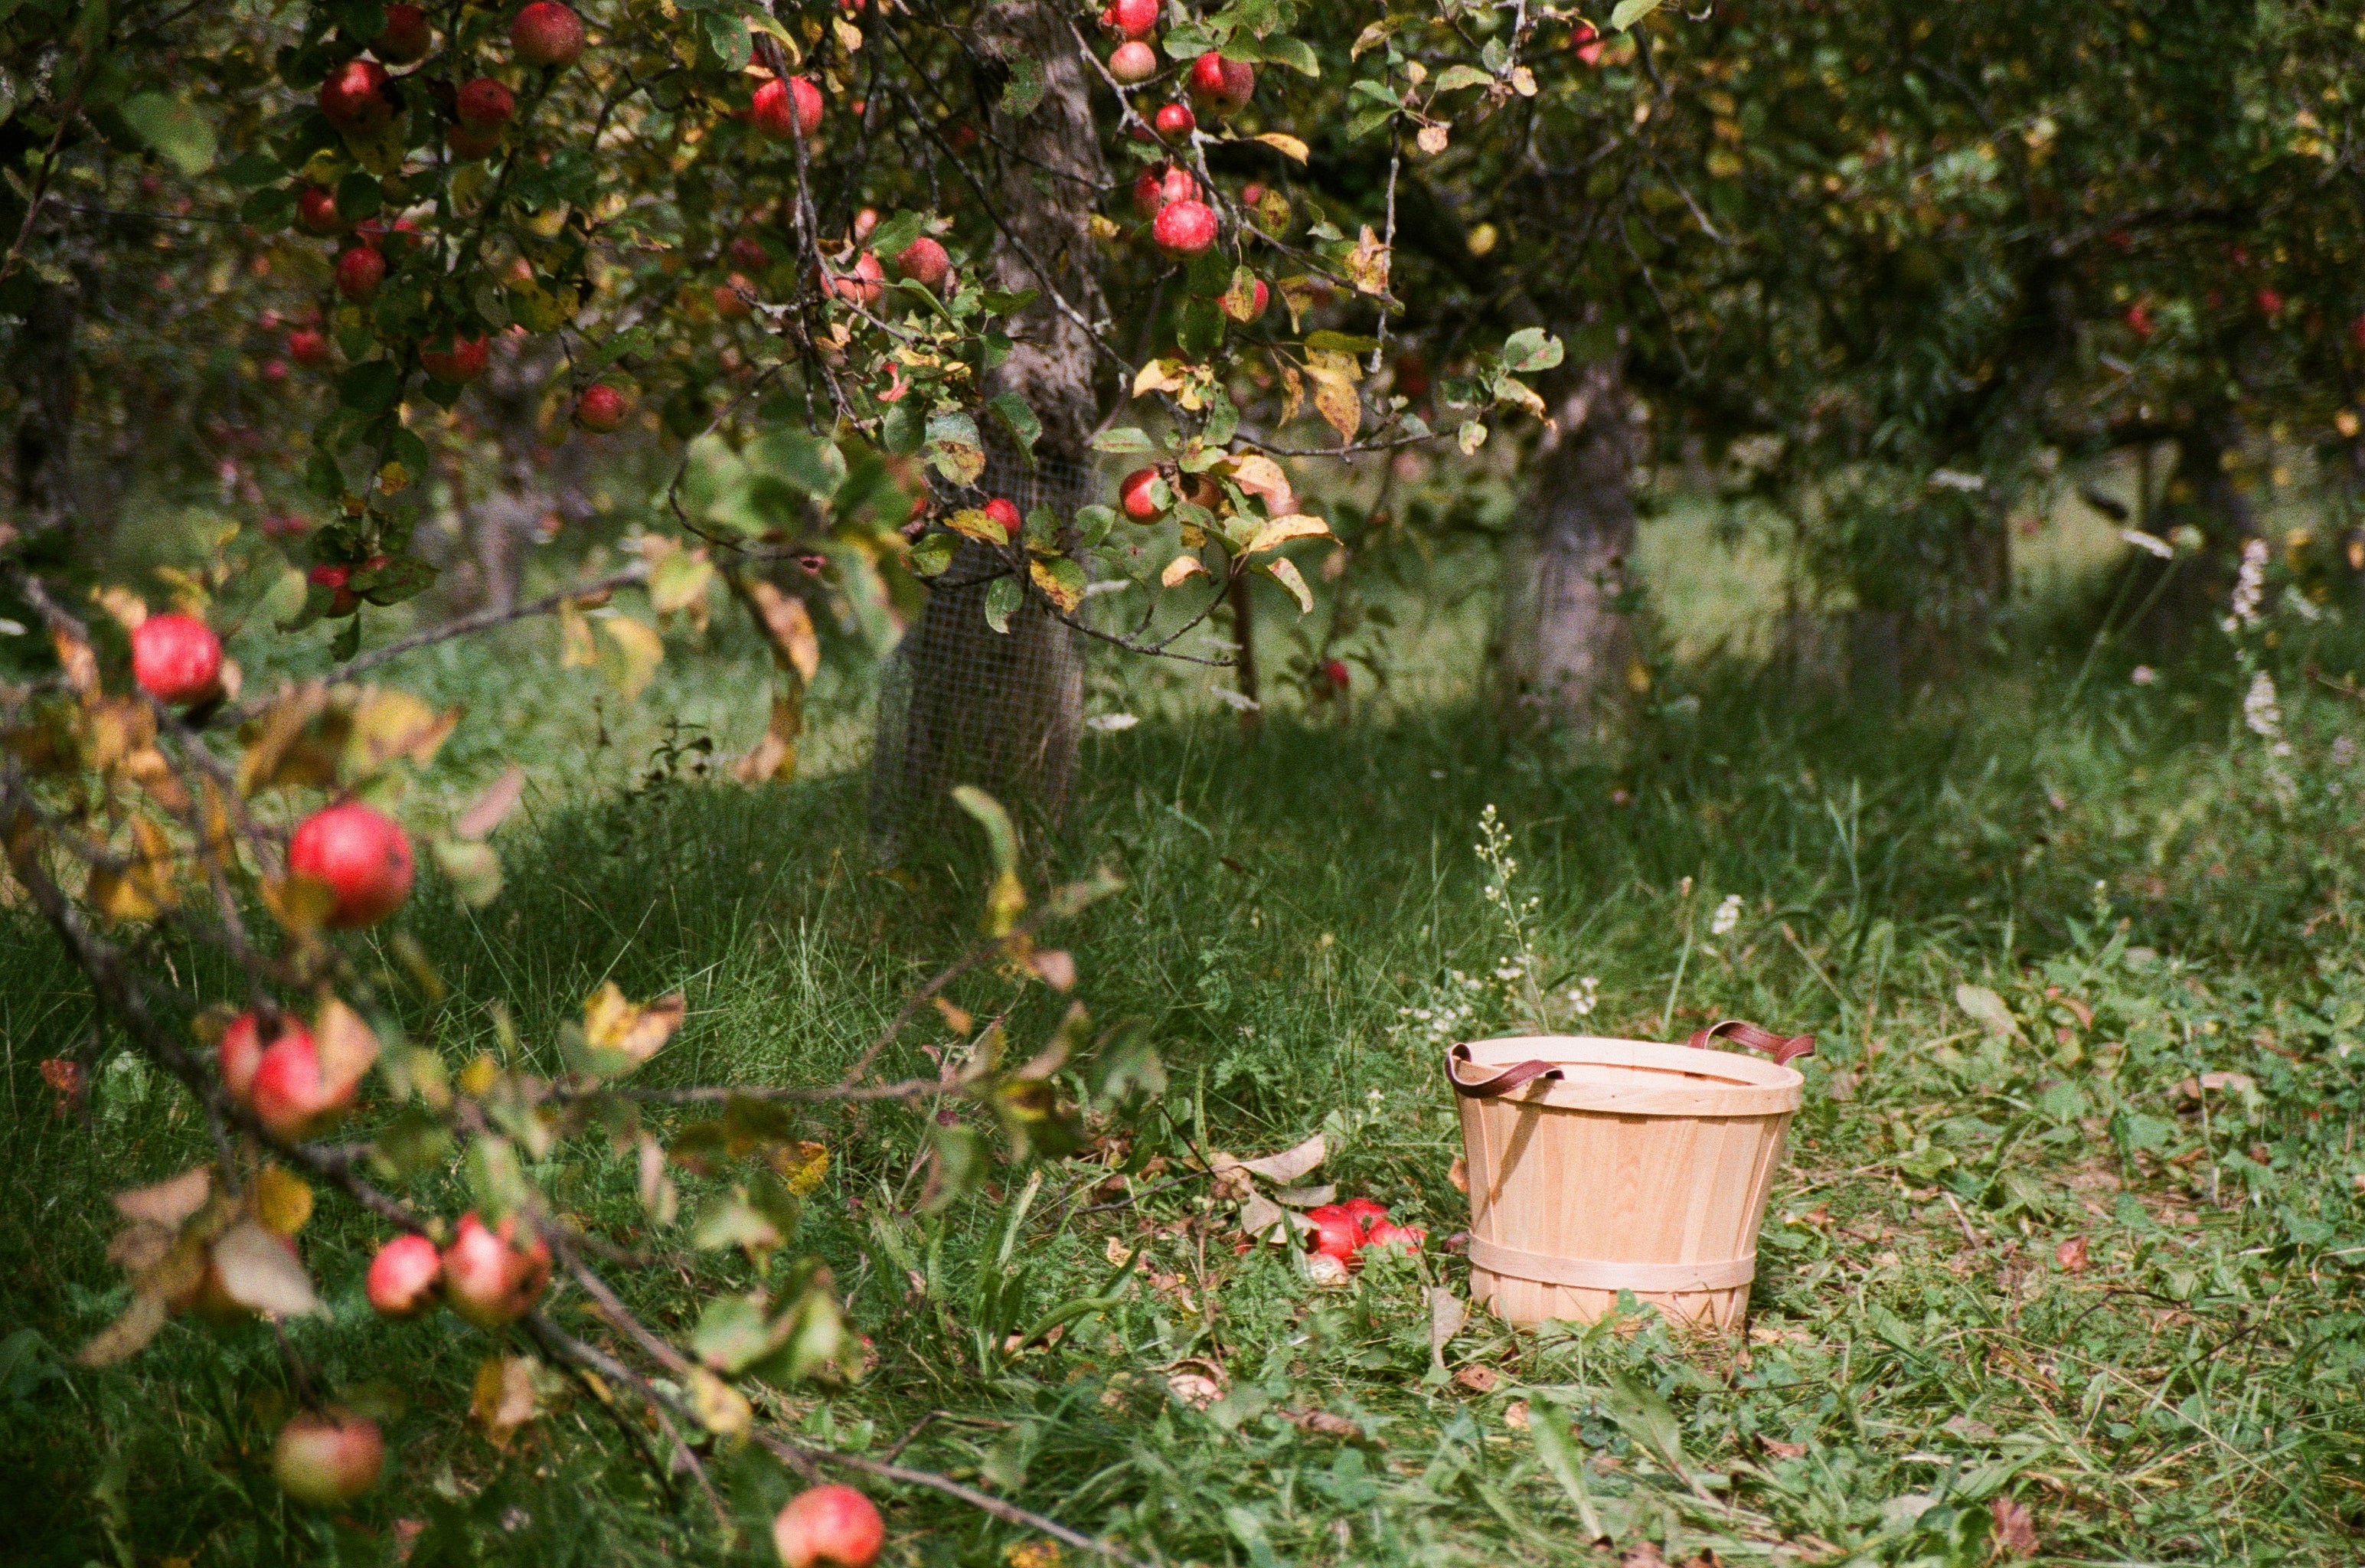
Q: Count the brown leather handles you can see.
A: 2